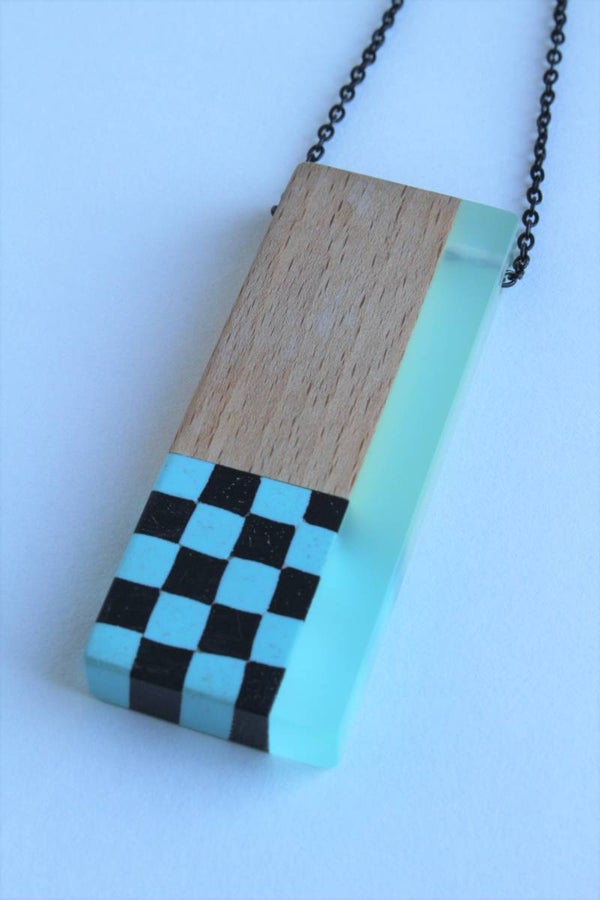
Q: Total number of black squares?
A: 10